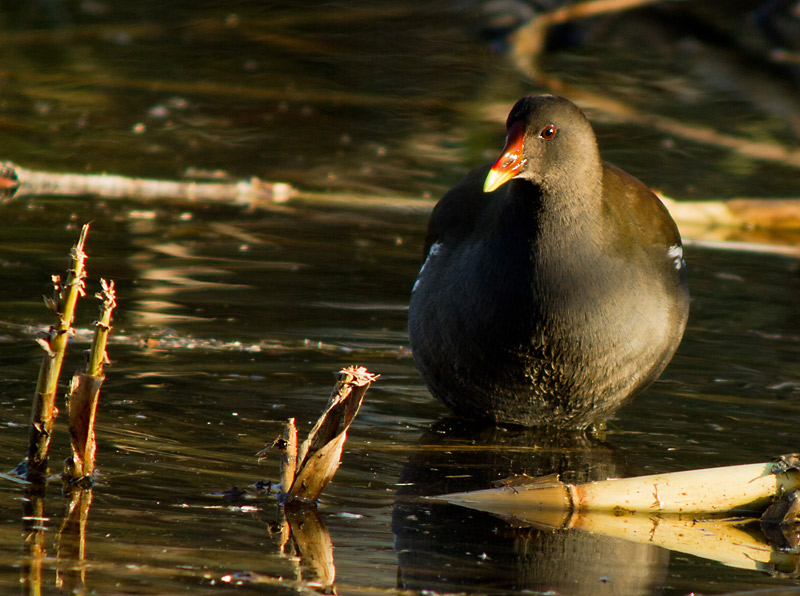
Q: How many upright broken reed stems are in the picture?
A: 4